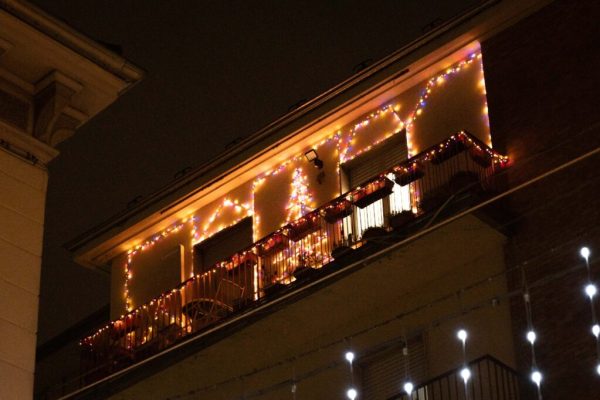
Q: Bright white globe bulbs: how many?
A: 11